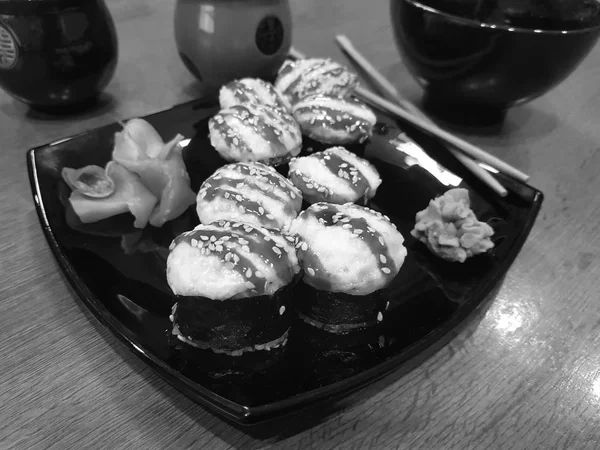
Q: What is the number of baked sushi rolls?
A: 8